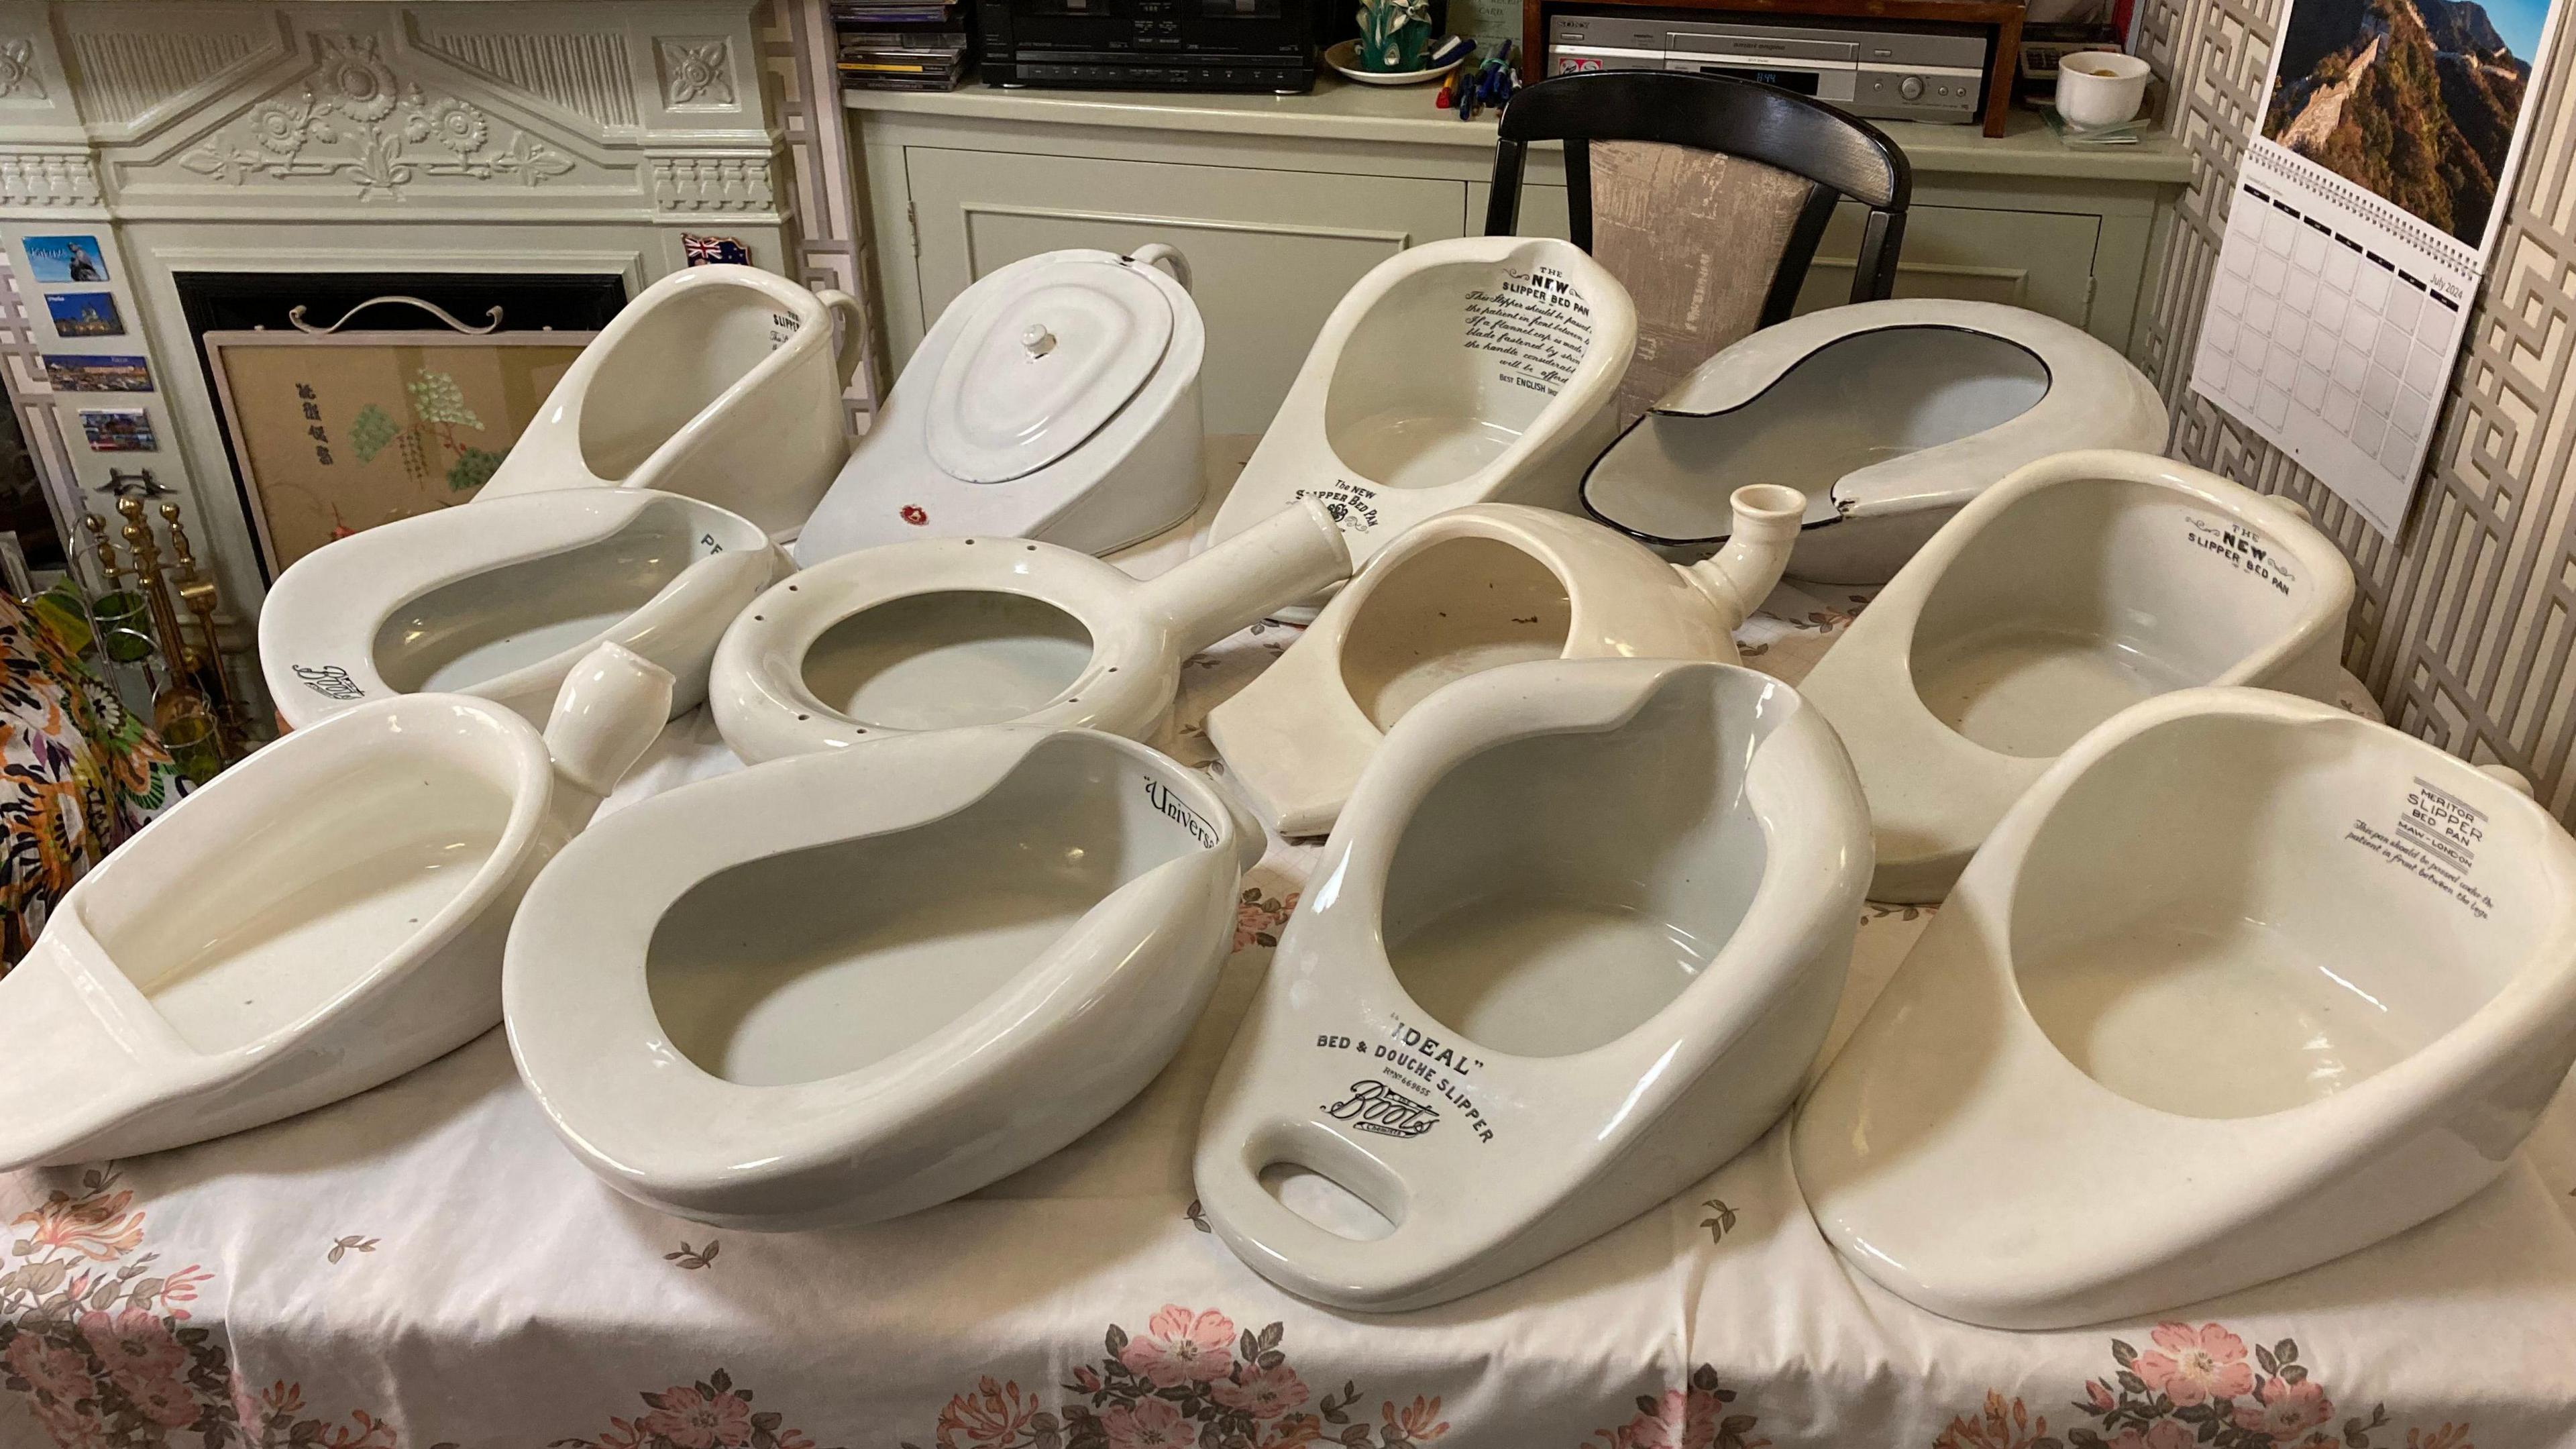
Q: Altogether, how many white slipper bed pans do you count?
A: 12